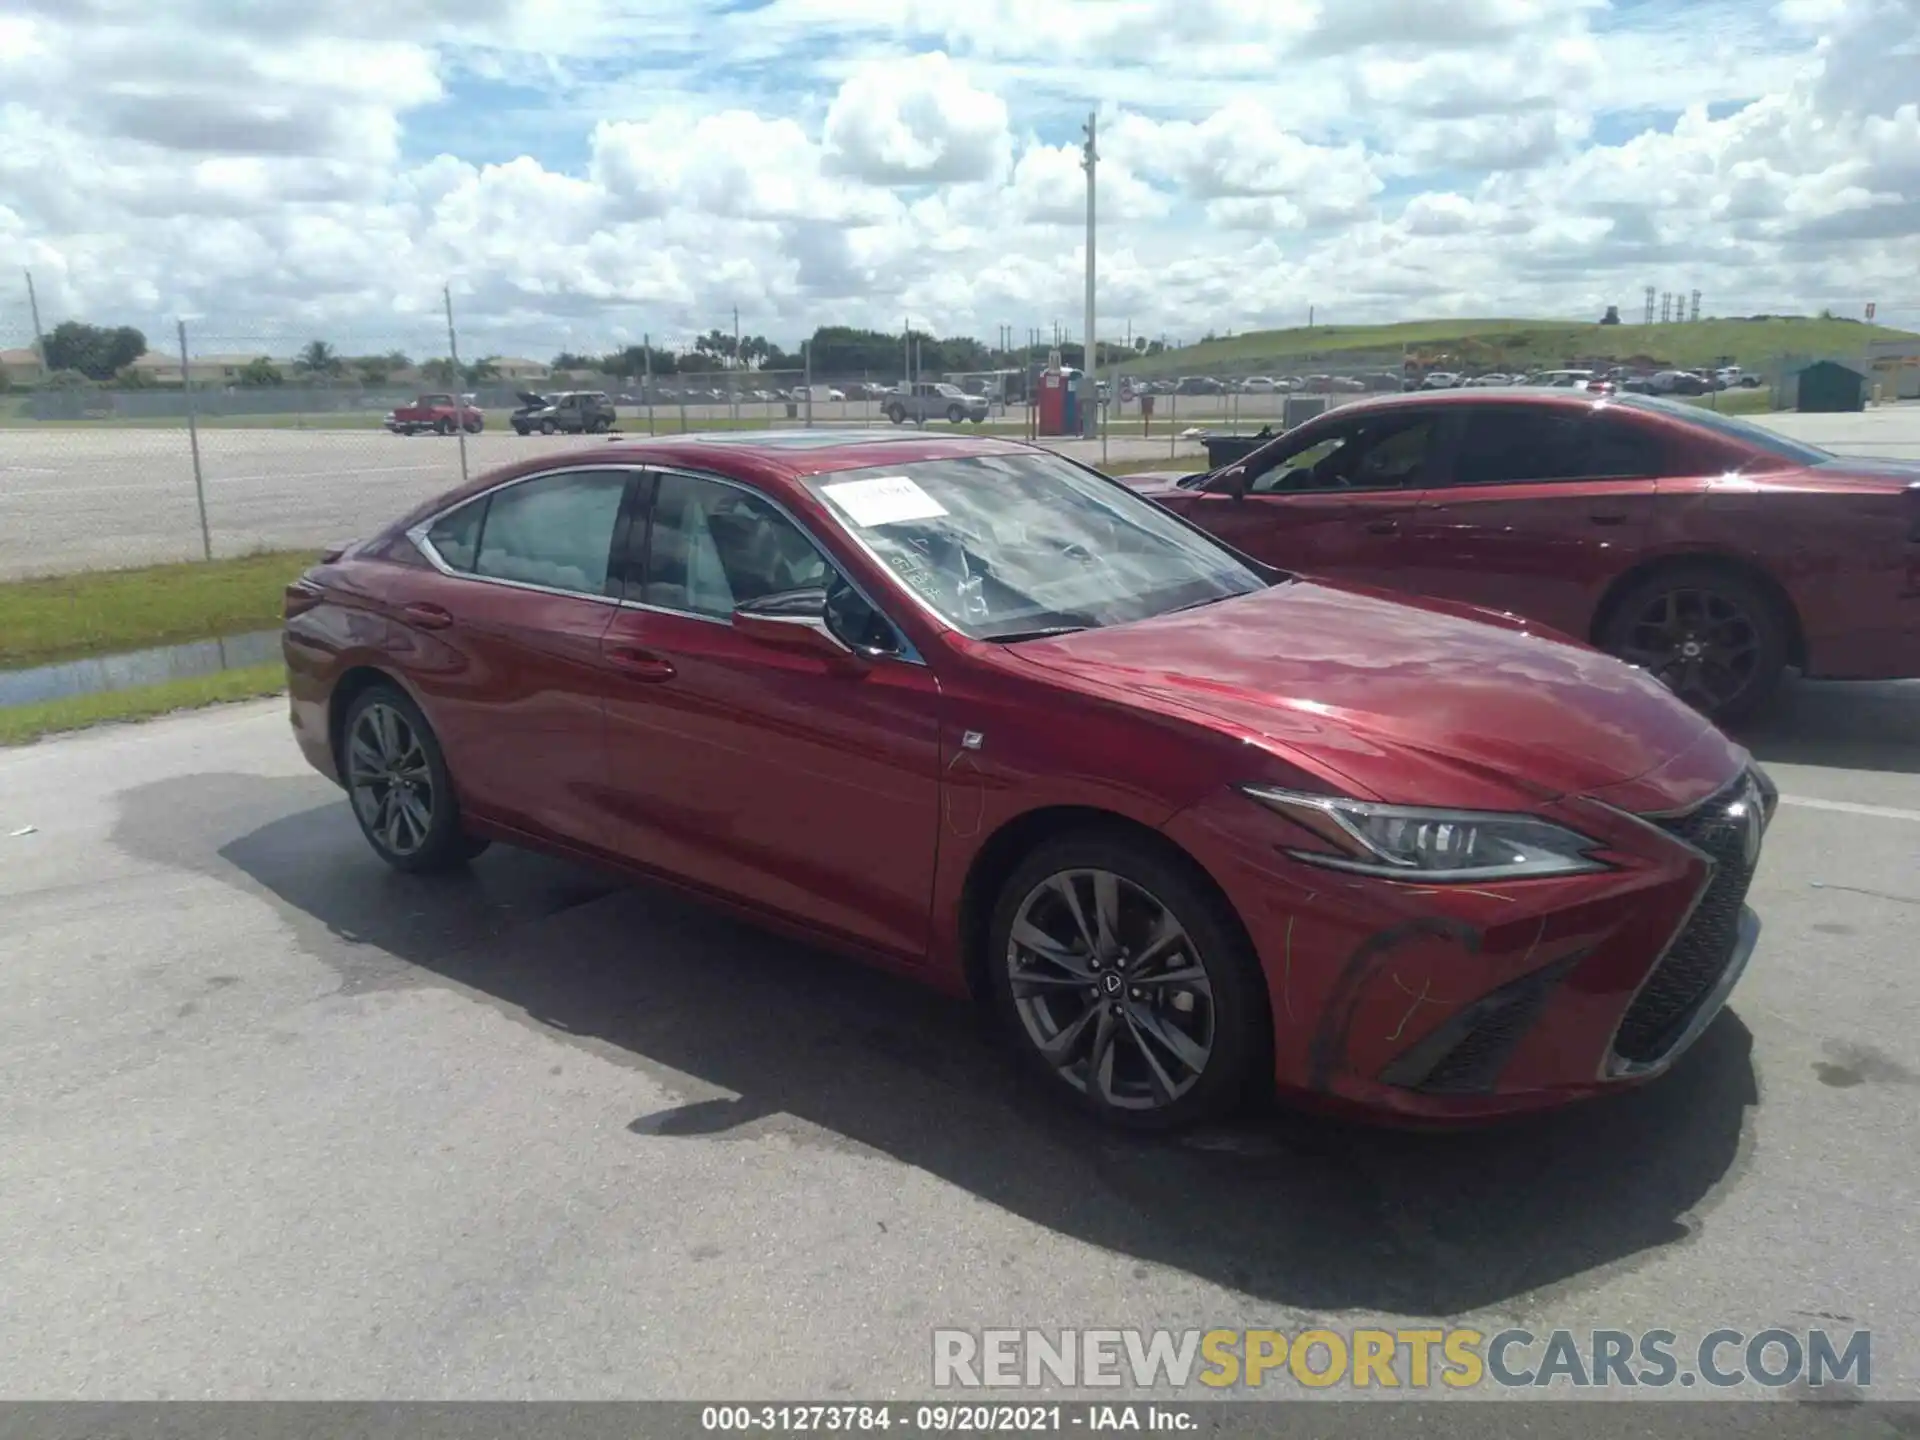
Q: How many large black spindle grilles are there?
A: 1